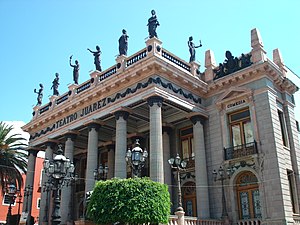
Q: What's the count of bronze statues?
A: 7